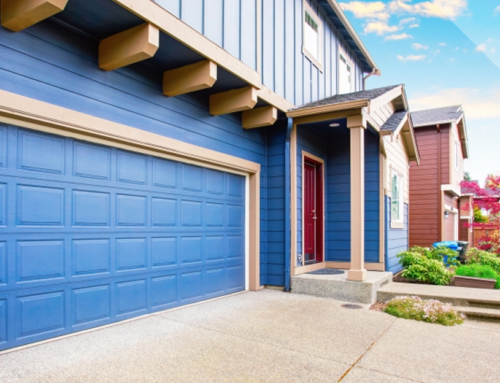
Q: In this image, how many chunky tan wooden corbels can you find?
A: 5